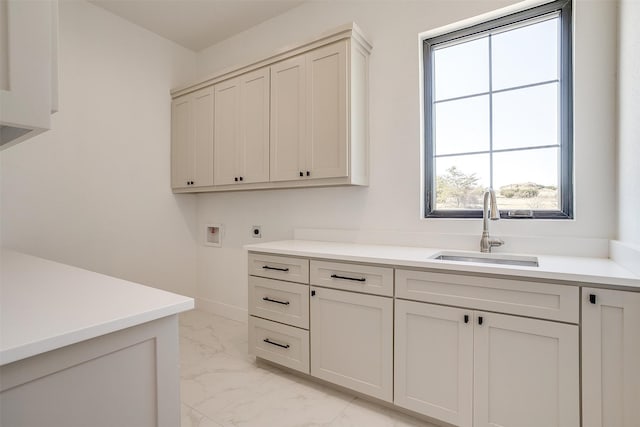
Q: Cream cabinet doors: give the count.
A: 10